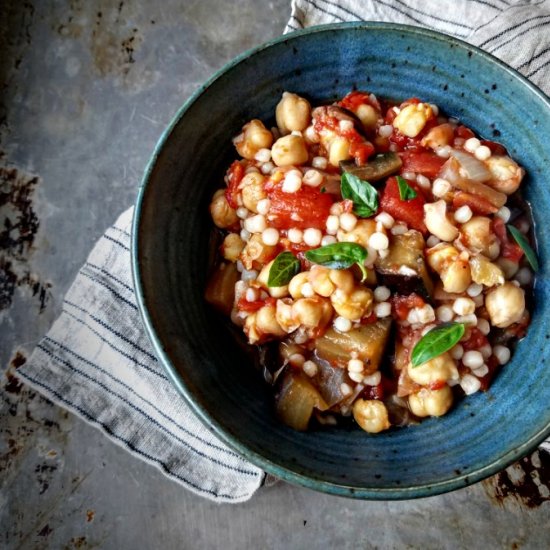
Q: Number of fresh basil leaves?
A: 6